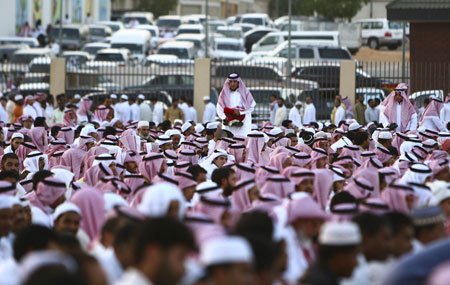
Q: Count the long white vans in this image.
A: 1